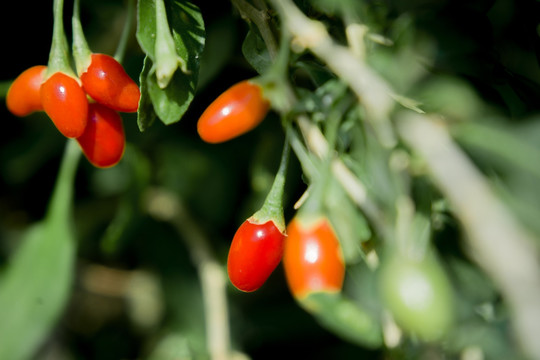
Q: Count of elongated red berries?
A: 7